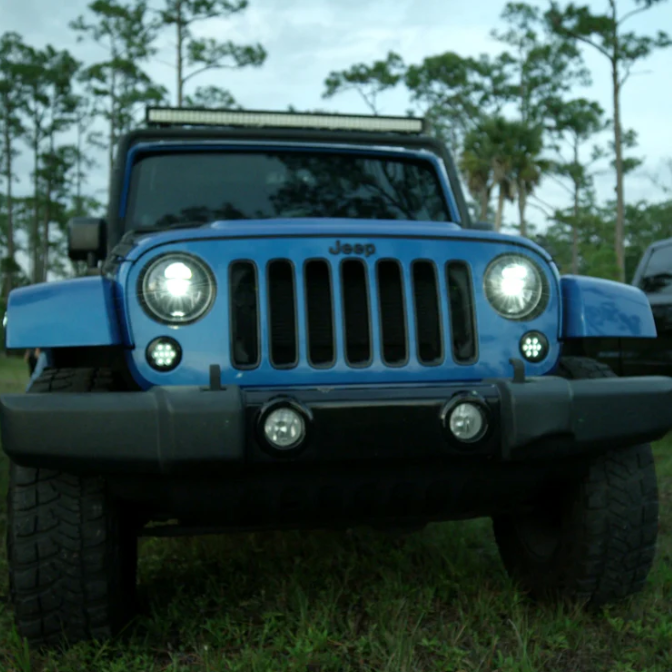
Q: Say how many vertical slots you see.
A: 7